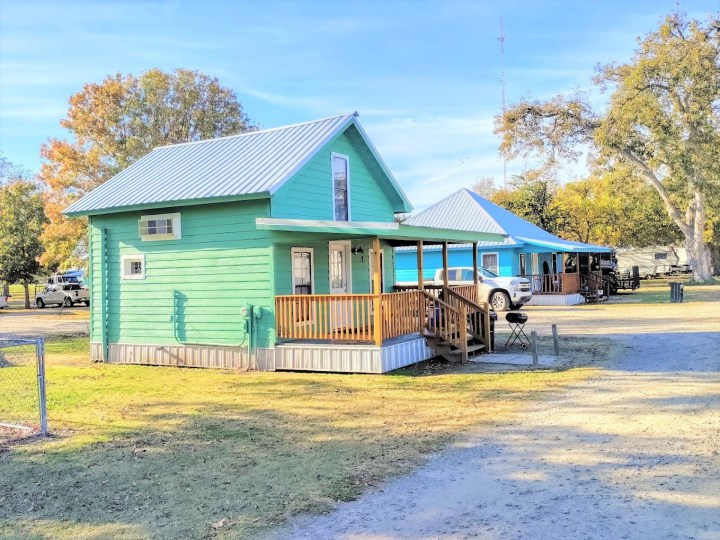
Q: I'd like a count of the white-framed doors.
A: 2